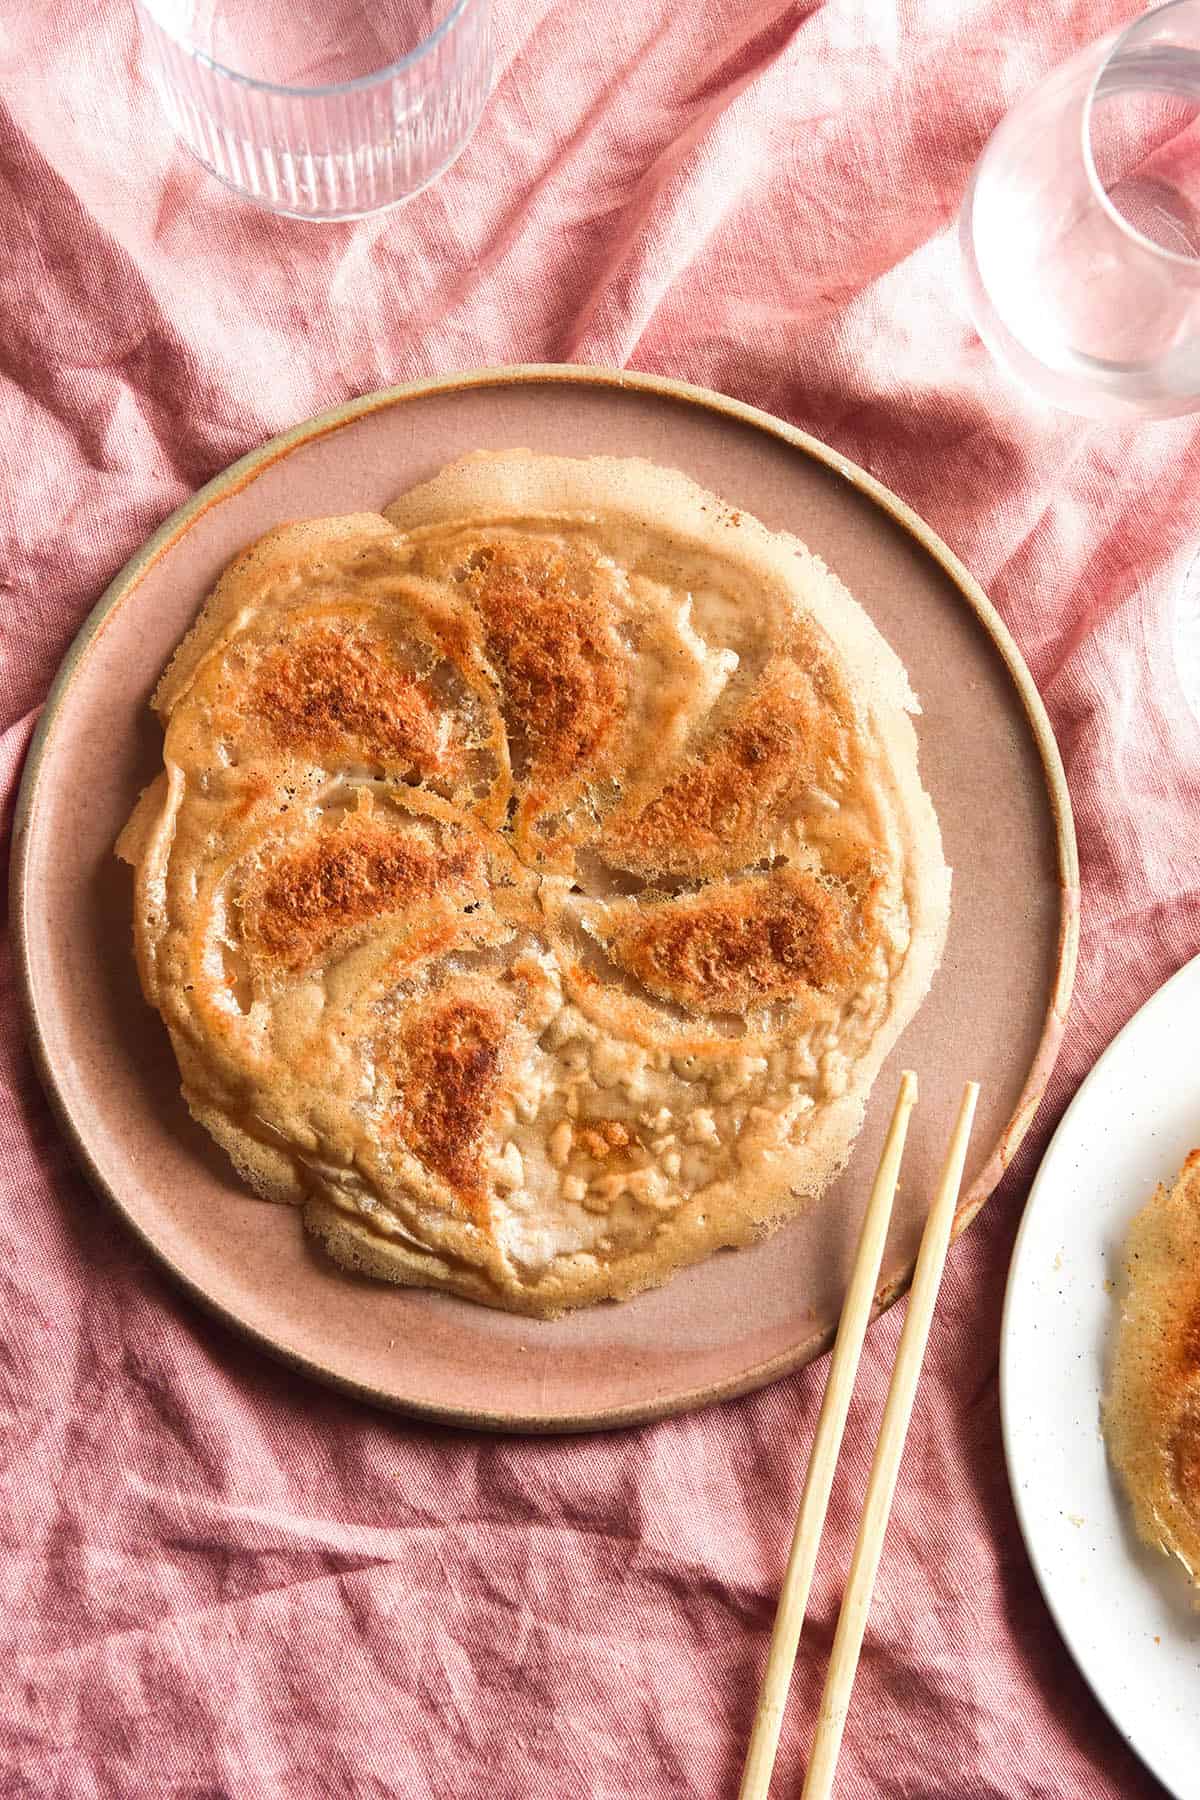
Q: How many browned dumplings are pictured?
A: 6